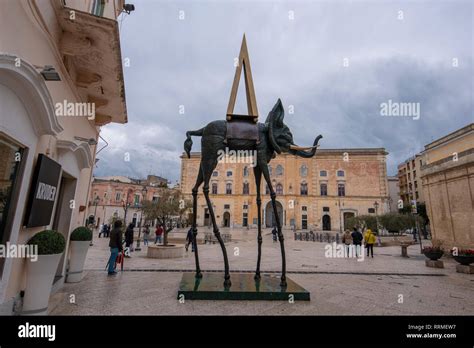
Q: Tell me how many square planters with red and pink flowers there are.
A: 2